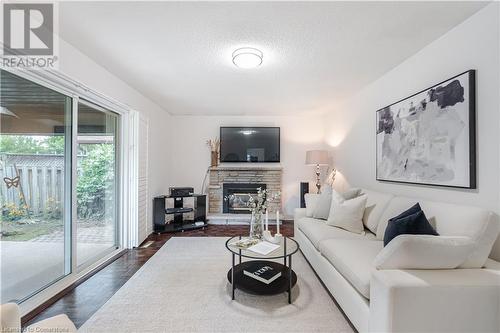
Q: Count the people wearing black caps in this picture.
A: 0